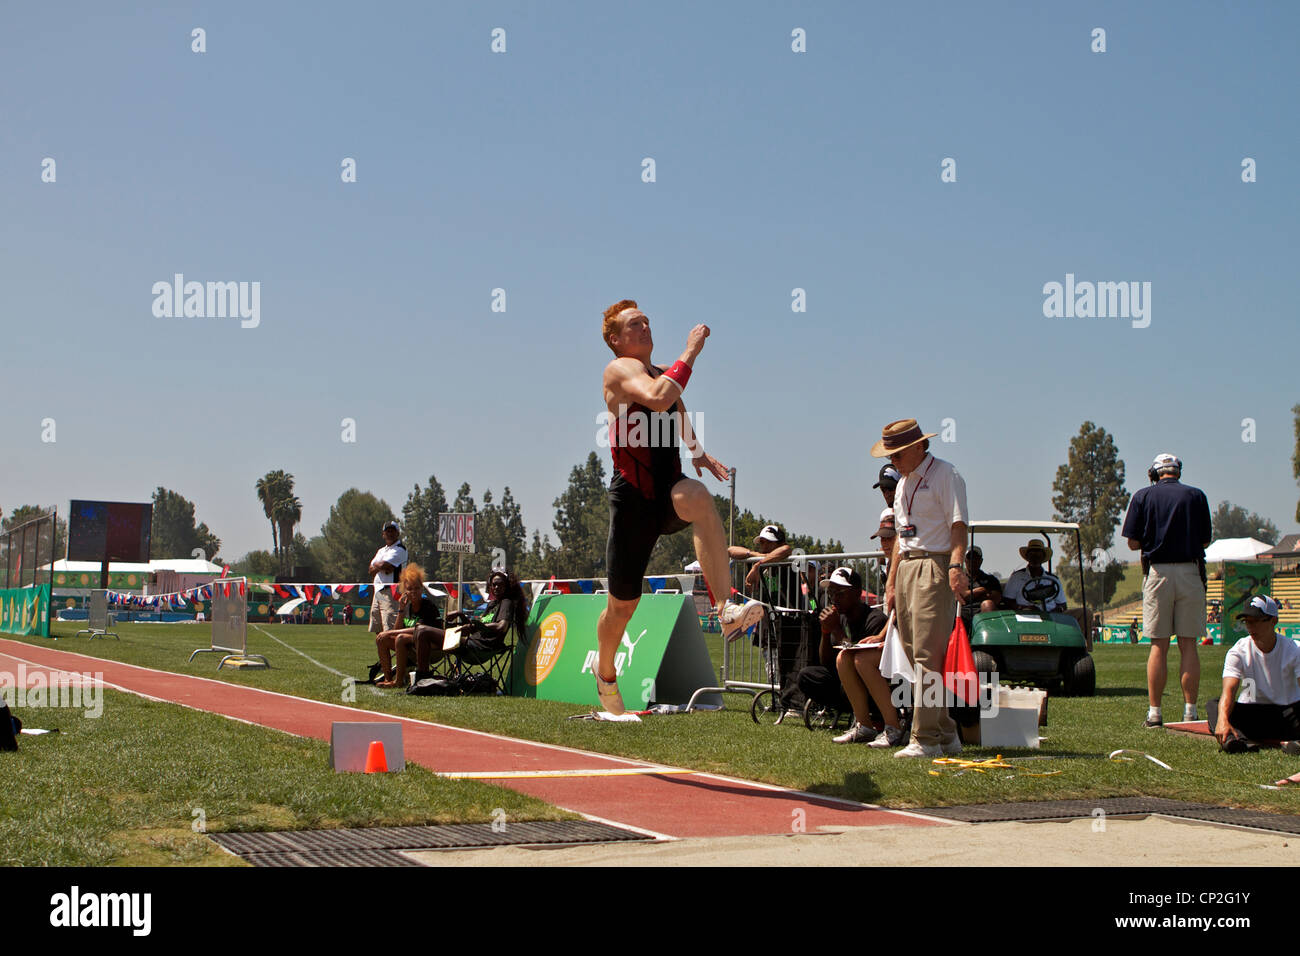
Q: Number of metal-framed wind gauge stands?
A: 2